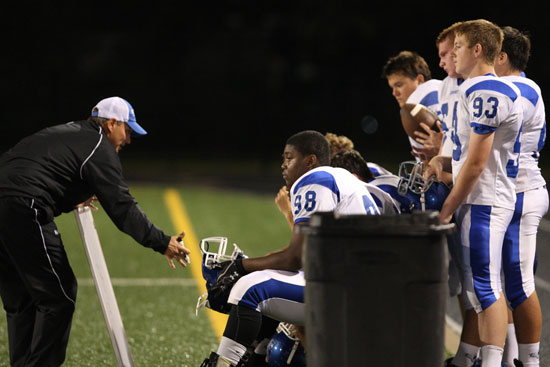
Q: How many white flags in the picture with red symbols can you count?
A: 0